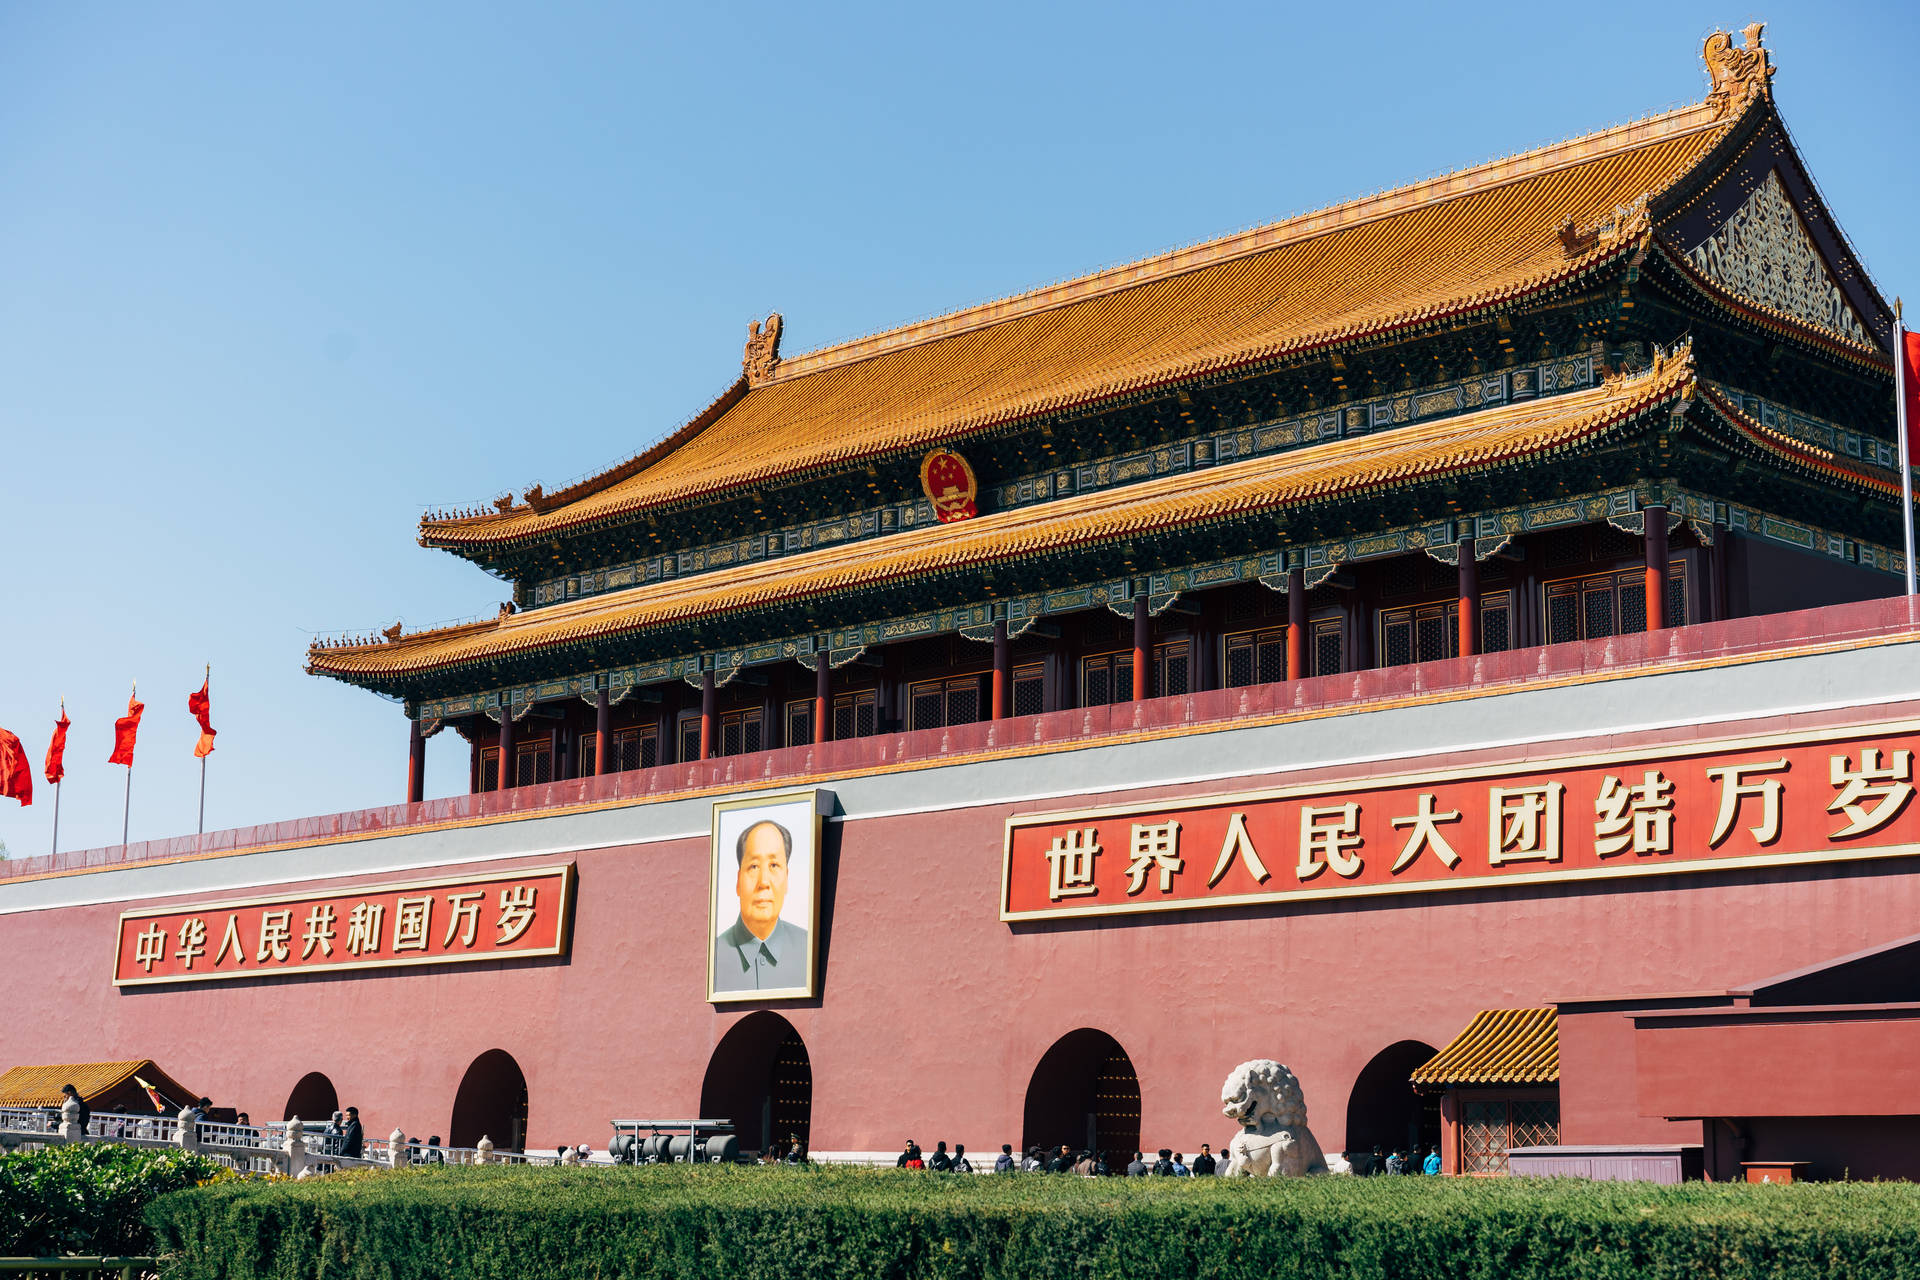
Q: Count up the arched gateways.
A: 5